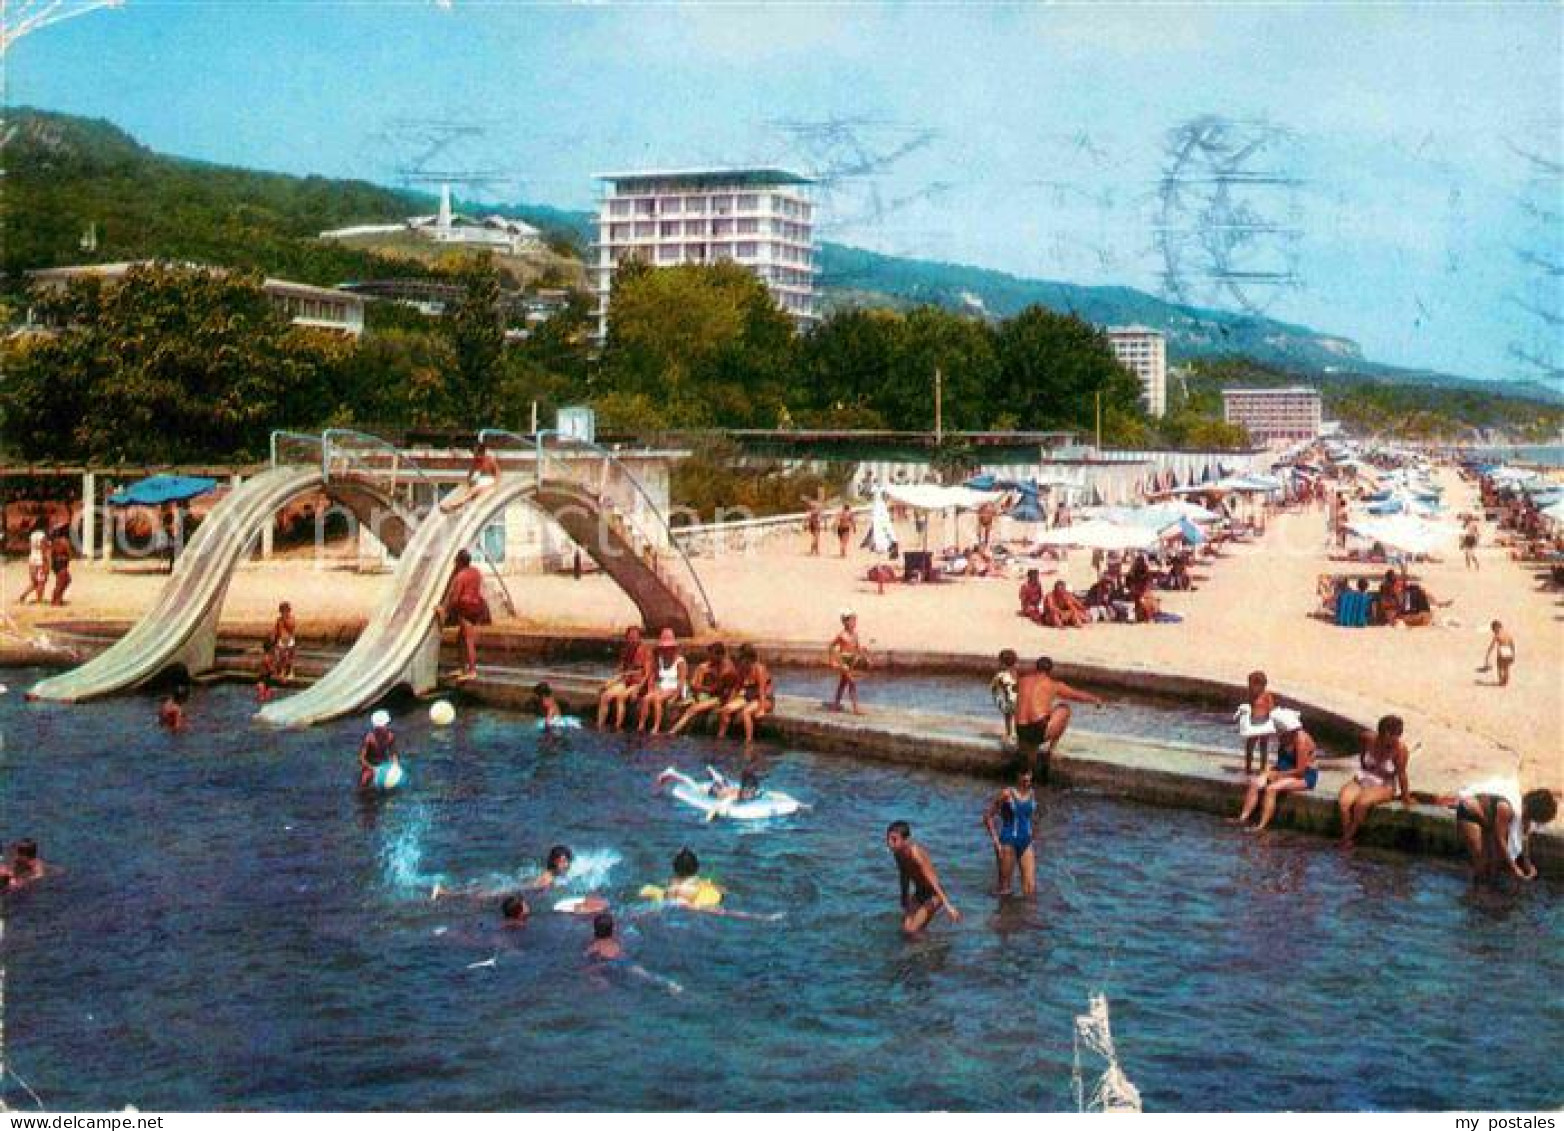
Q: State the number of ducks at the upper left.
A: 0